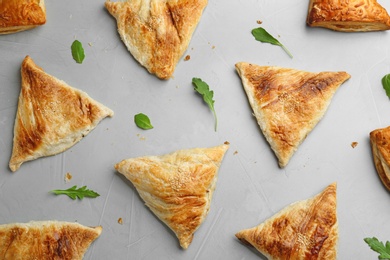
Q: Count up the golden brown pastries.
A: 9